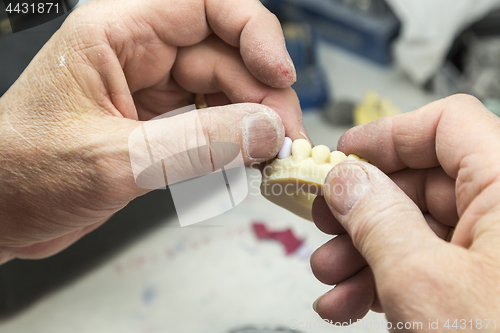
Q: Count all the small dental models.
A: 1